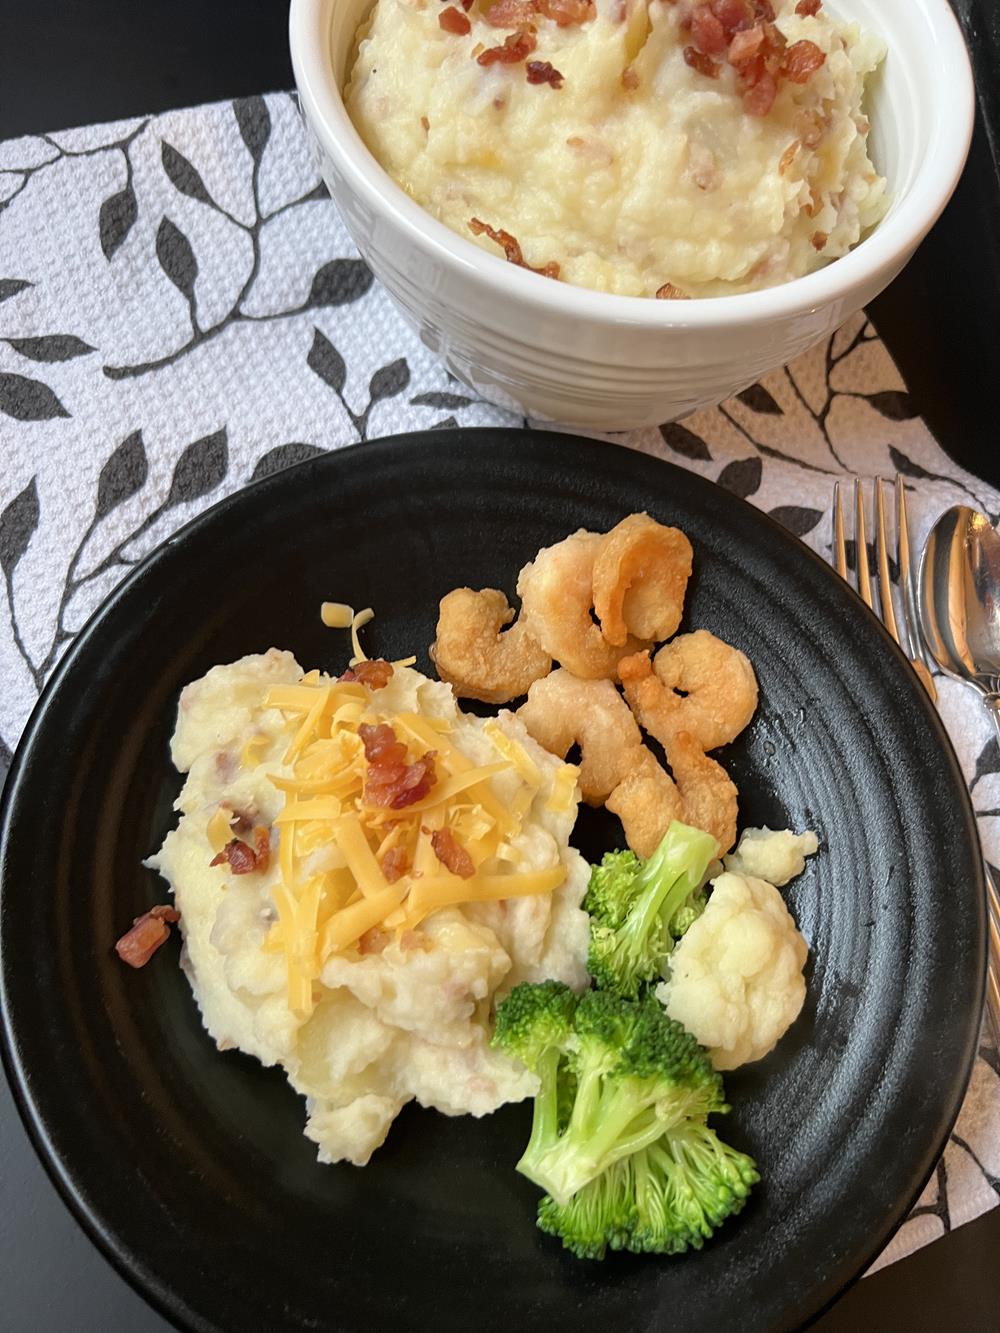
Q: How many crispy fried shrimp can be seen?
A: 6